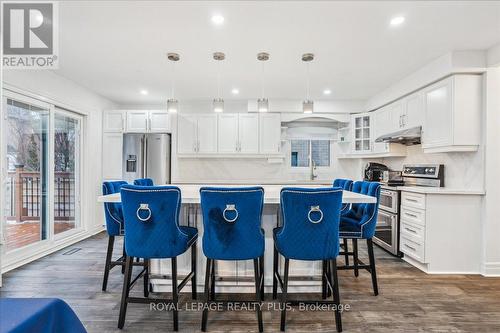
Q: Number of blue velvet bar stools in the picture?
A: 7